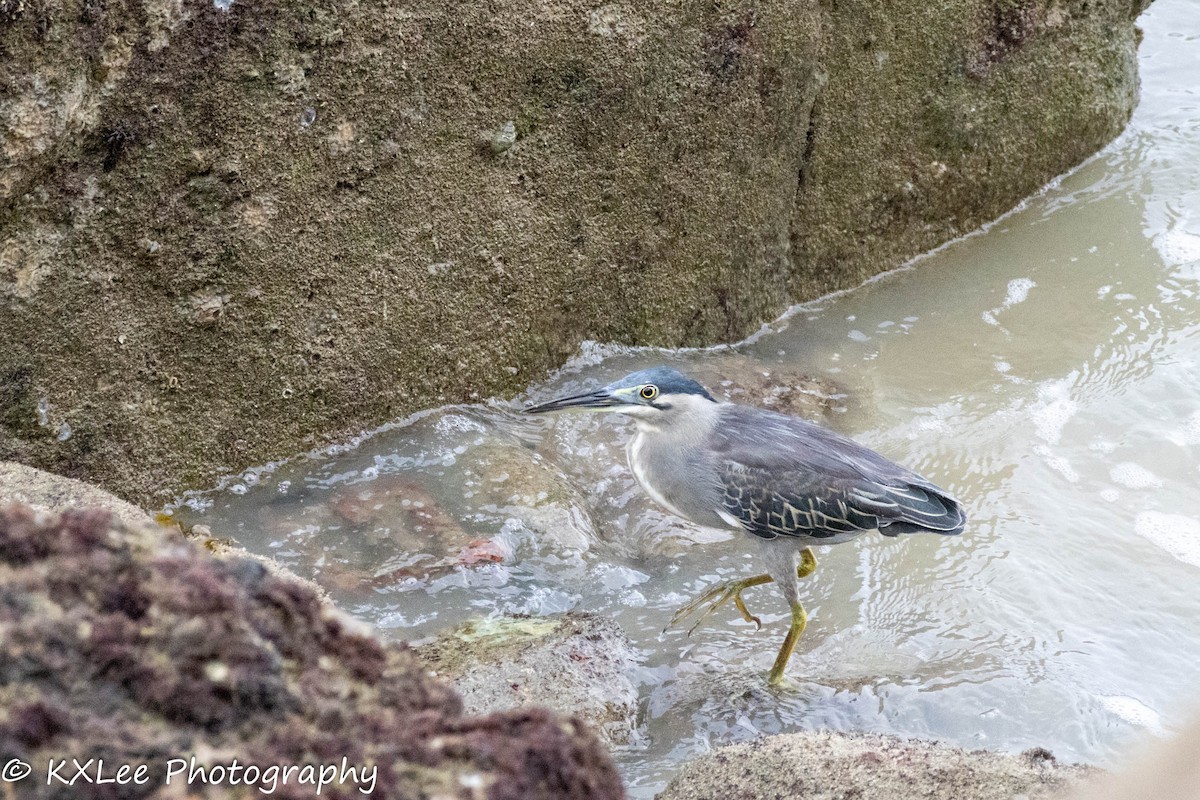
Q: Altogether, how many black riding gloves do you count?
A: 0